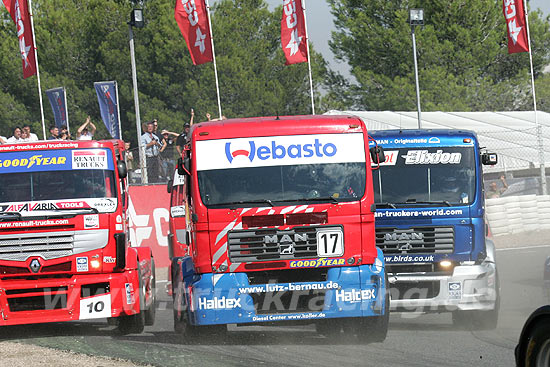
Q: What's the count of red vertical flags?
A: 4